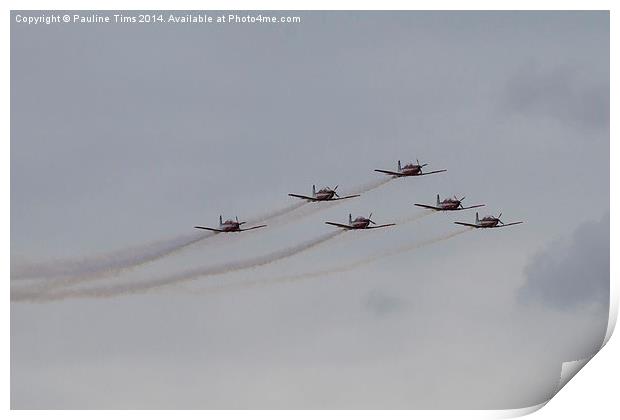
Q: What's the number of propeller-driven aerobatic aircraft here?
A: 6